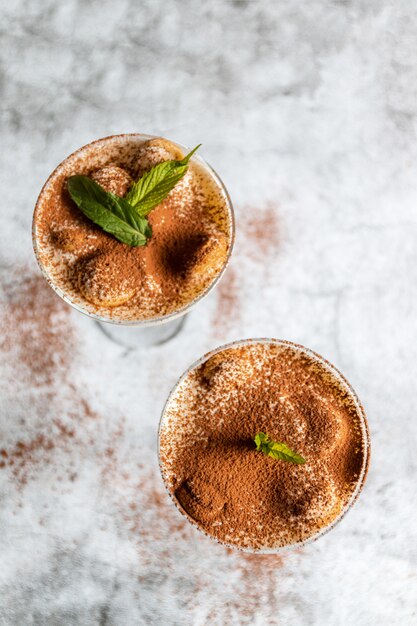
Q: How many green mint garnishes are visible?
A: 2